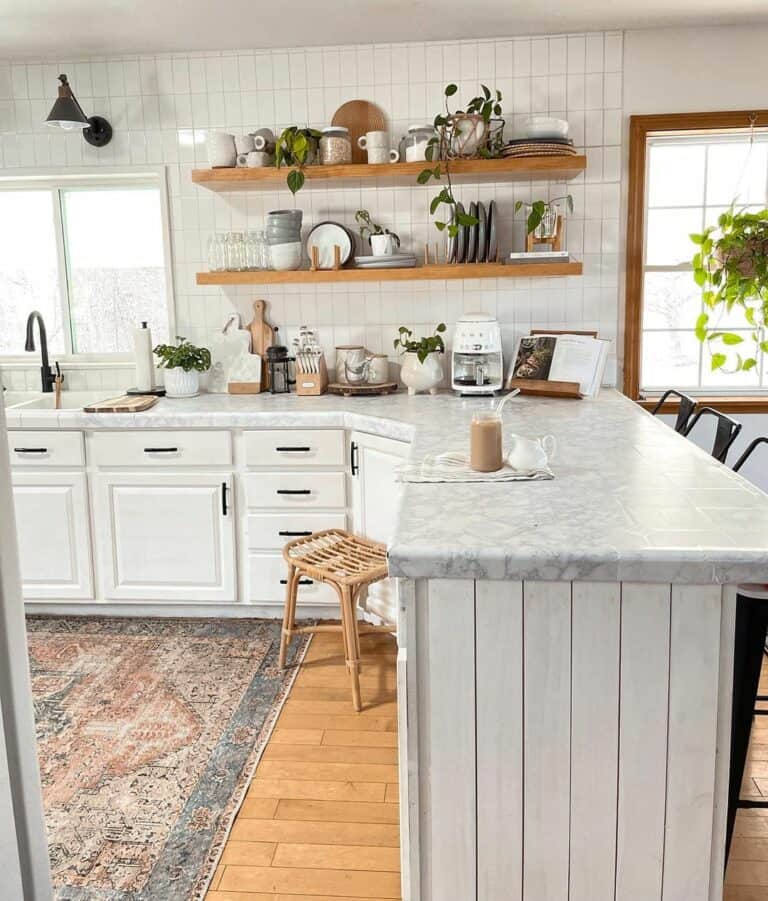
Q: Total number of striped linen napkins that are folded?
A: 1